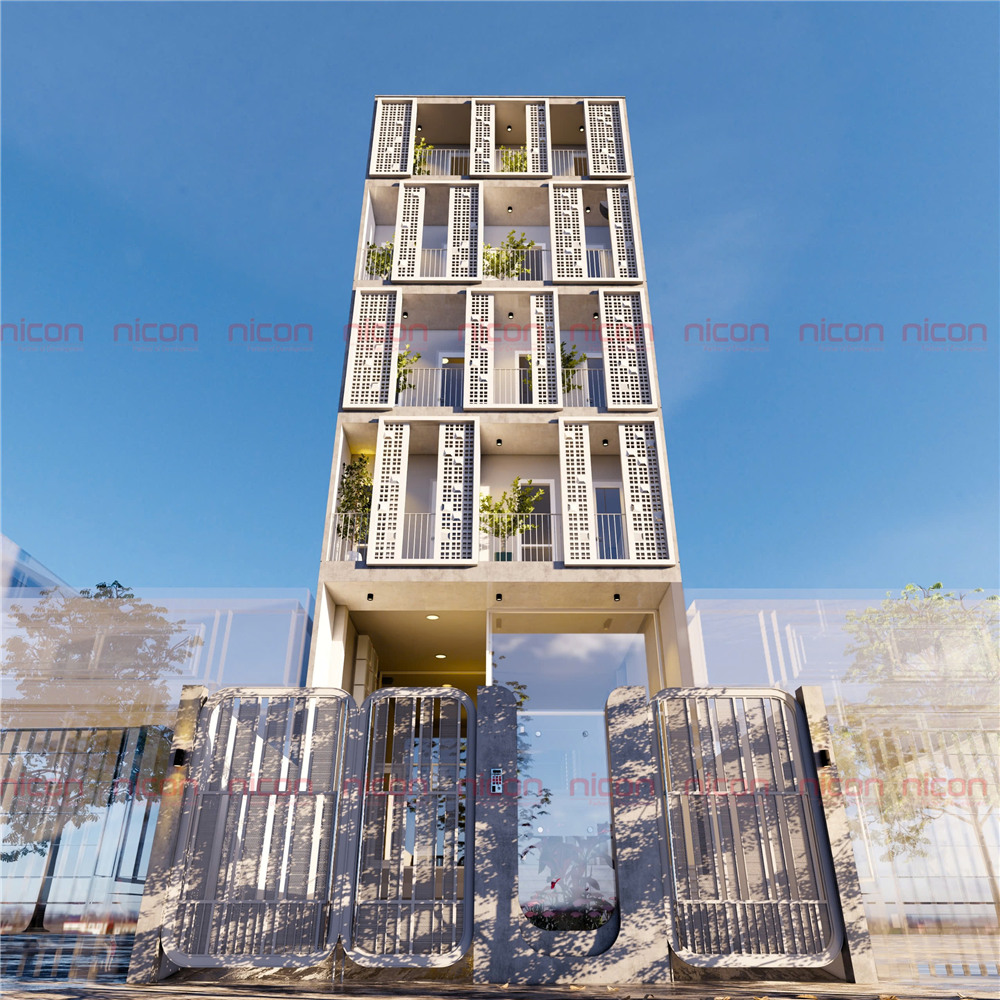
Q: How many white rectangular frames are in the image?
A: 10